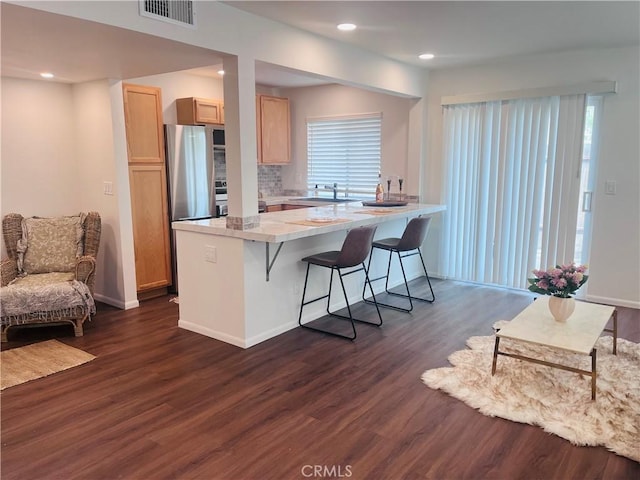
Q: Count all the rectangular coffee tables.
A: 1